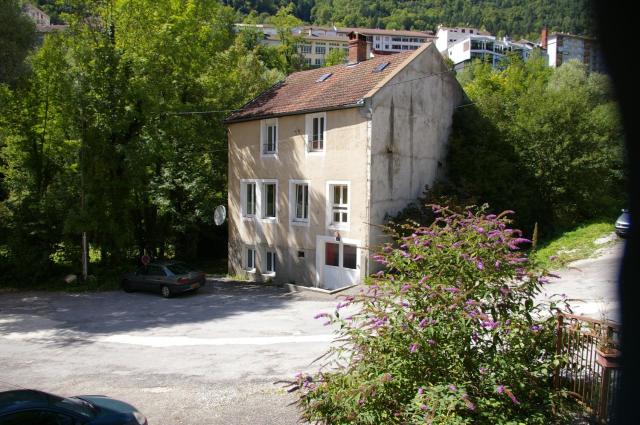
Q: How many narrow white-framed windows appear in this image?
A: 8